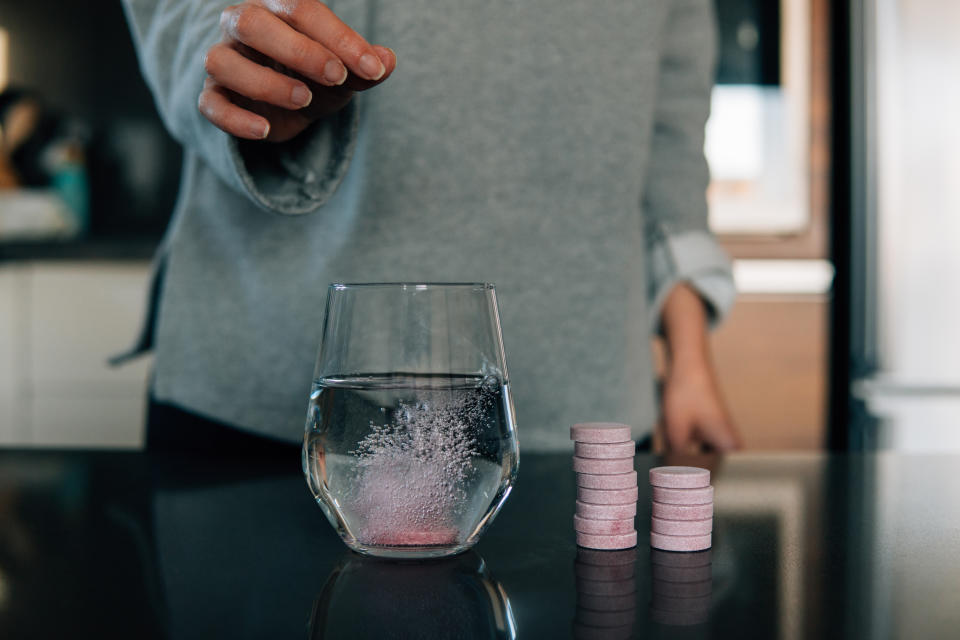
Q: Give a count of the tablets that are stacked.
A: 13